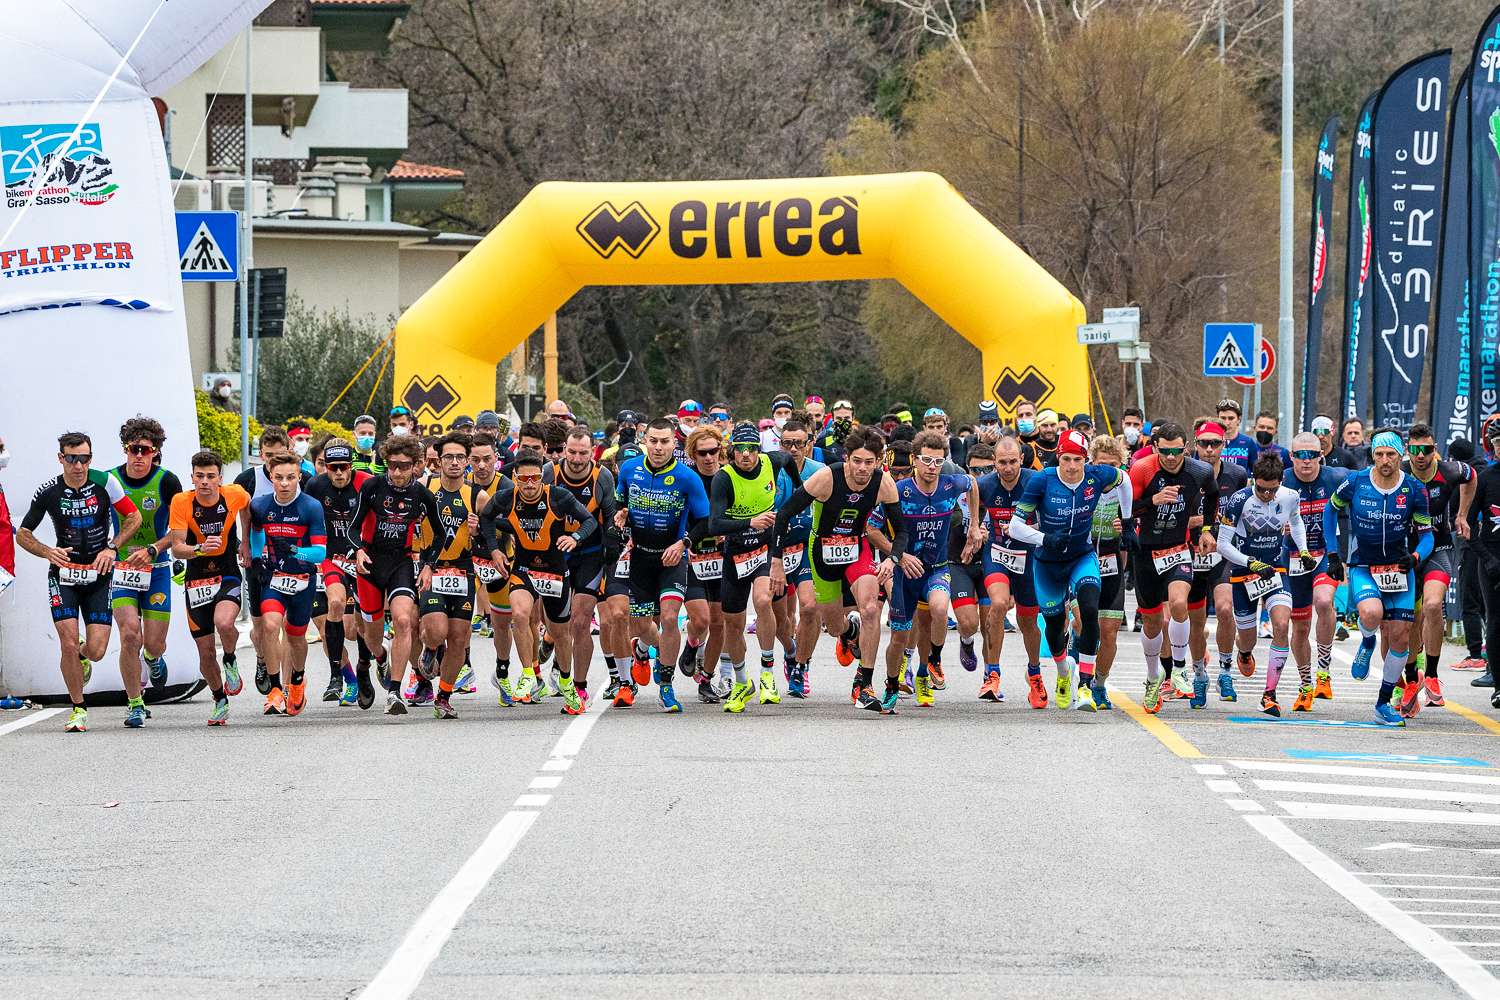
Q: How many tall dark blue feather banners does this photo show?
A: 5